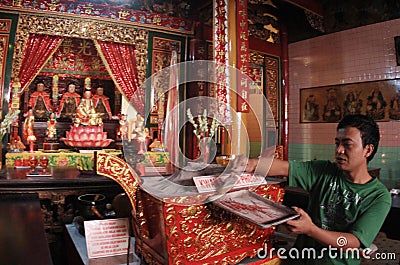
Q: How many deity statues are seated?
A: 4